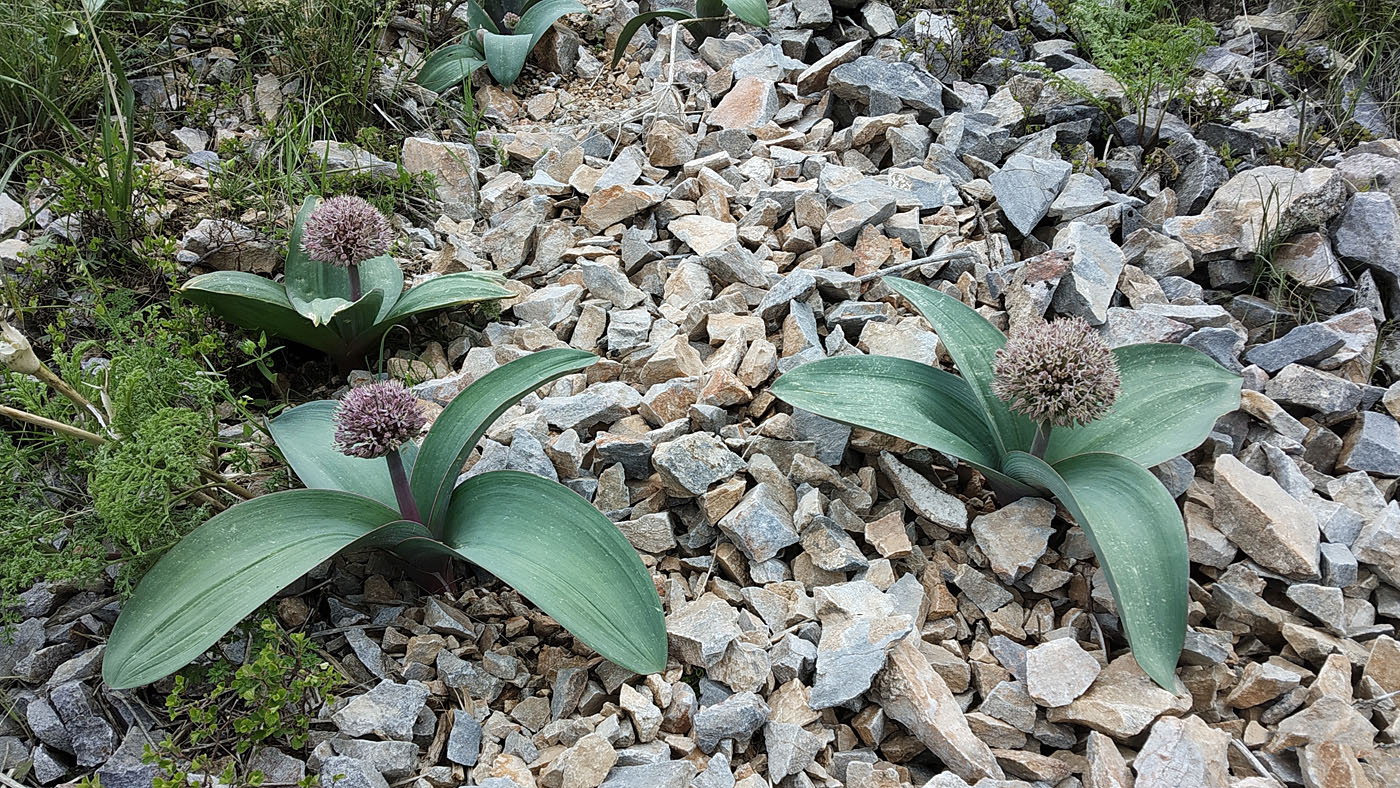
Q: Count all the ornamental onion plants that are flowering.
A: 3